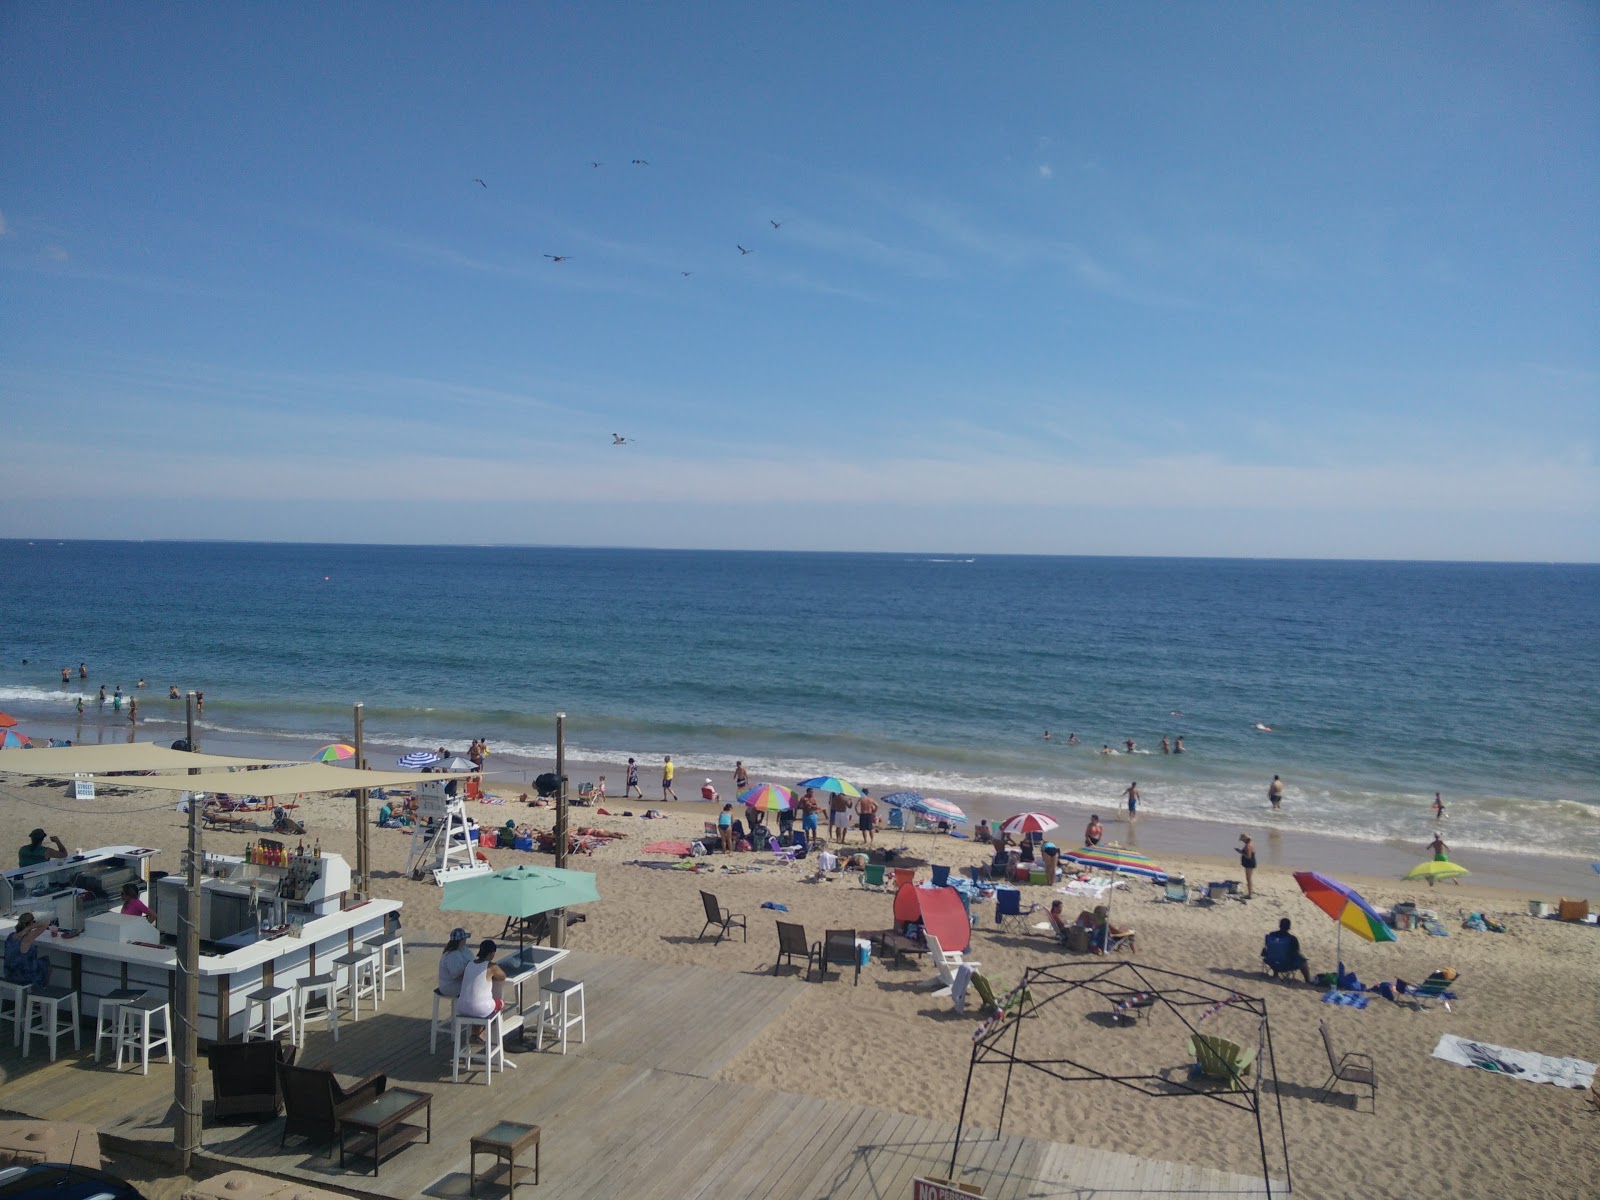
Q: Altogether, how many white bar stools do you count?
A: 11